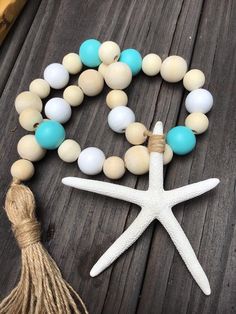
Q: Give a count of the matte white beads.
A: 5